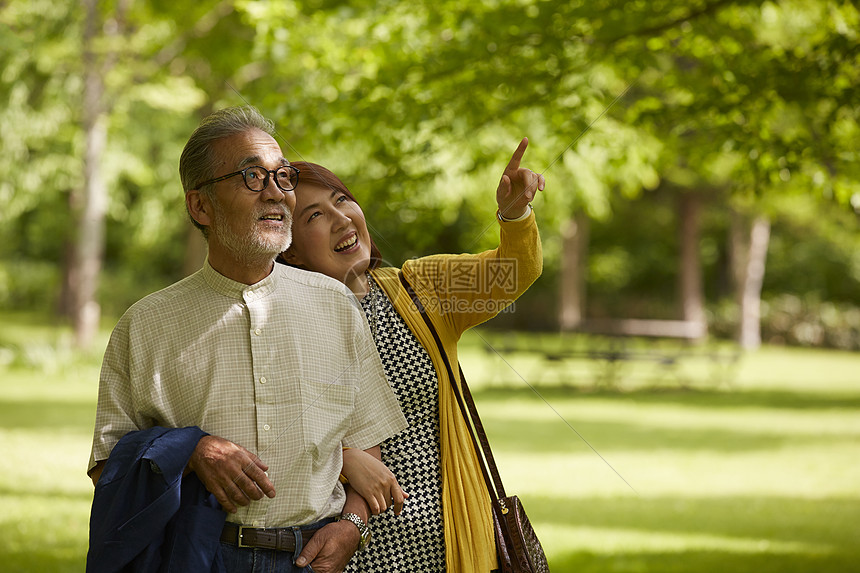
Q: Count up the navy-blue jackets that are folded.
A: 1